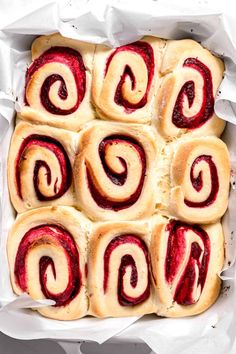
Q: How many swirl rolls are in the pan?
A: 9